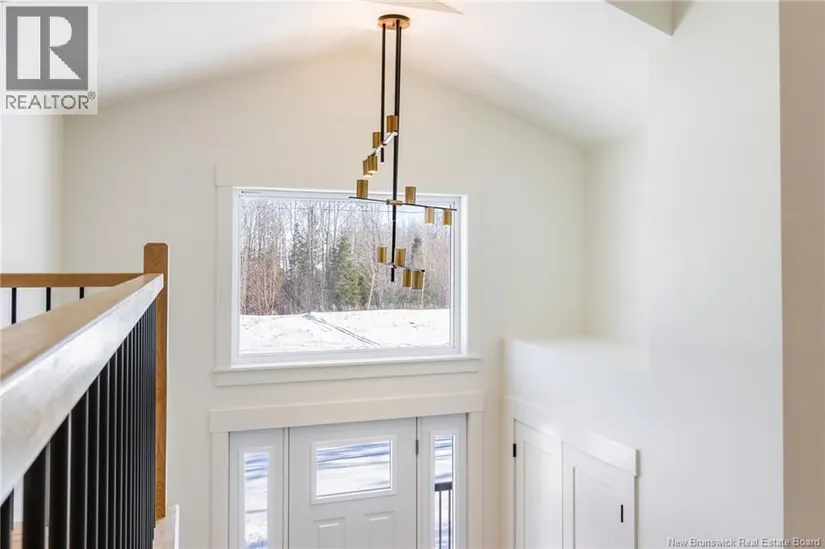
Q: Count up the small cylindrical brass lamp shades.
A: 12